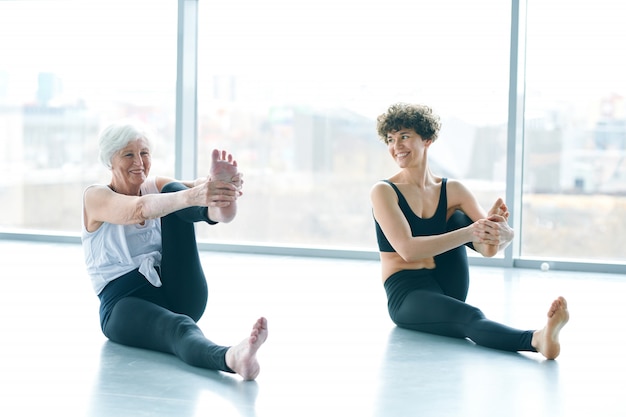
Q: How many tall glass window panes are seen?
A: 3